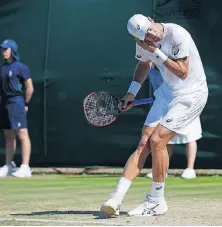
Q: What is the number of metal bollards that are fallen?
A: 0